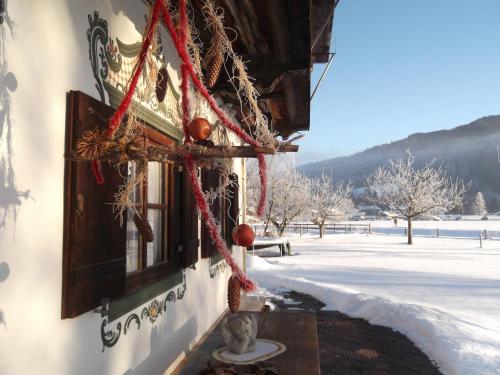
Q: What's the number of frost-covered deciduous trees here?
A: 3